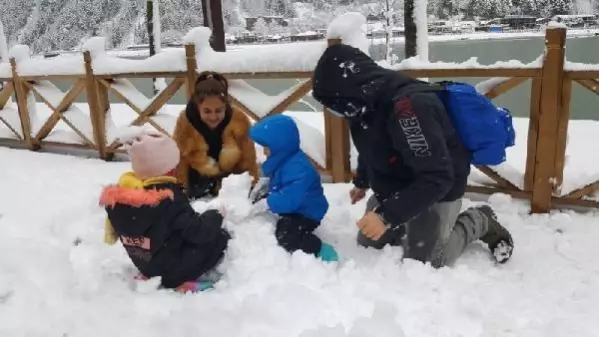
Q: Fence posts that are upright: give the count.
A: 5